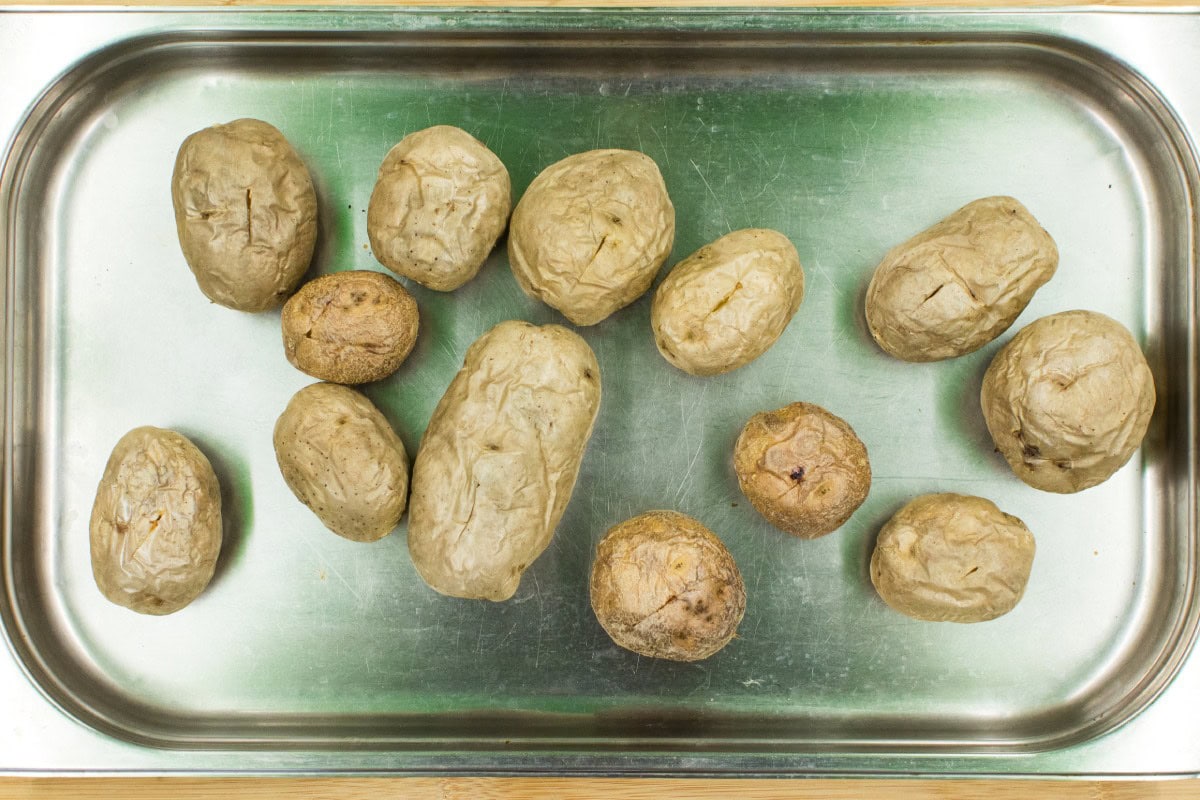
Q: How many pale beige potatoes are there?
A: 10